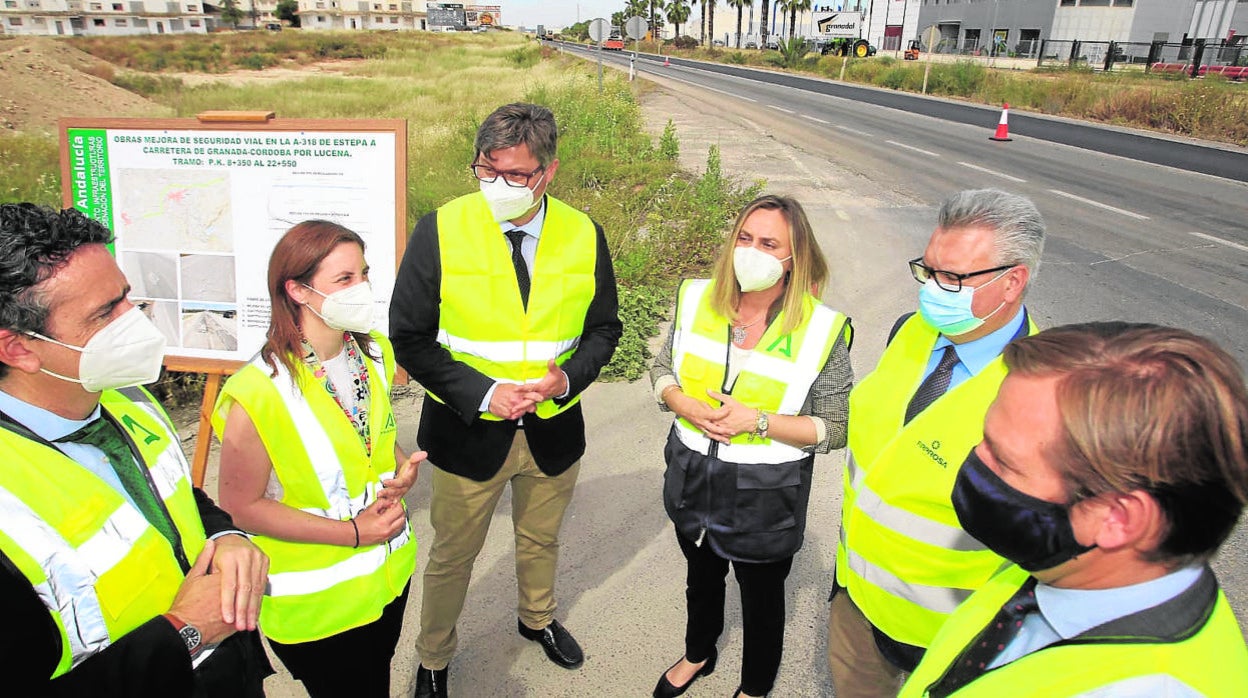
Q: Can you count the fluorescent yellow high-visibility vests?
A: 6